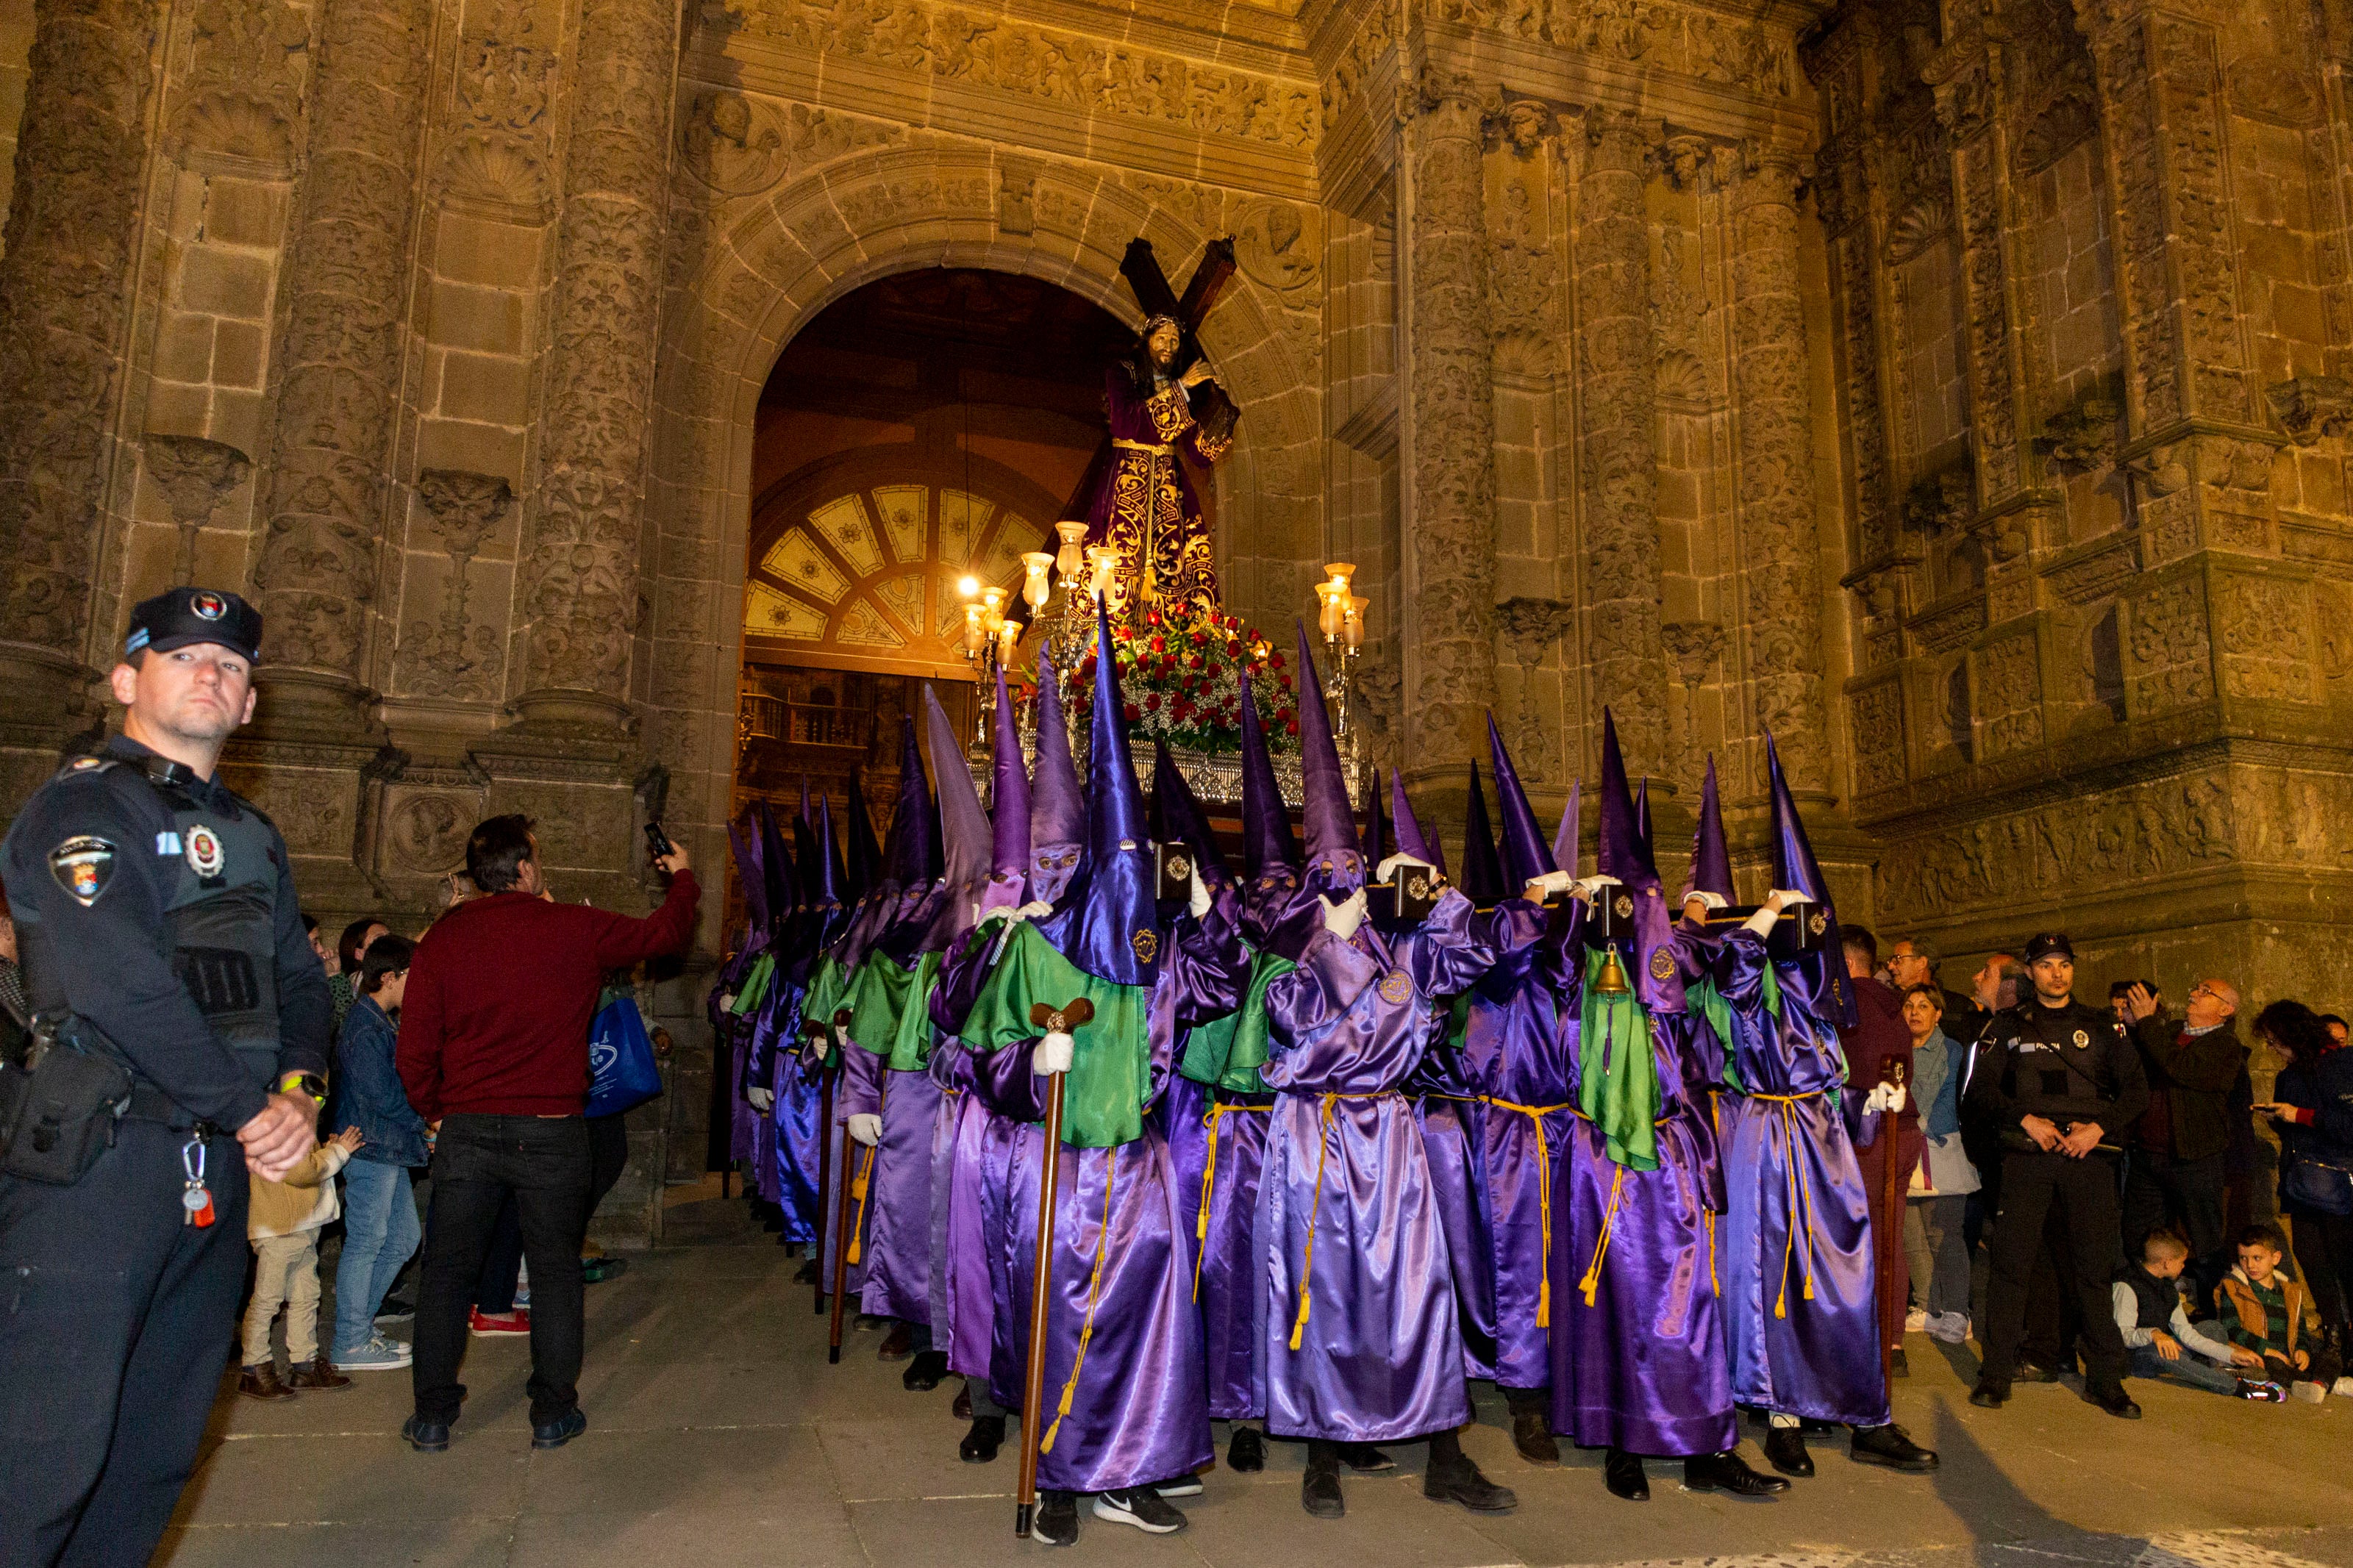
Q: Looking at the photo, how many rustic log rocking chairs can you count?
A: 0